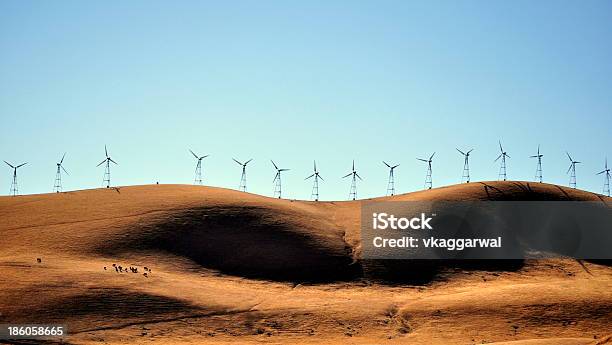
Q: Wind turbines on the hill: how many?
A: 15